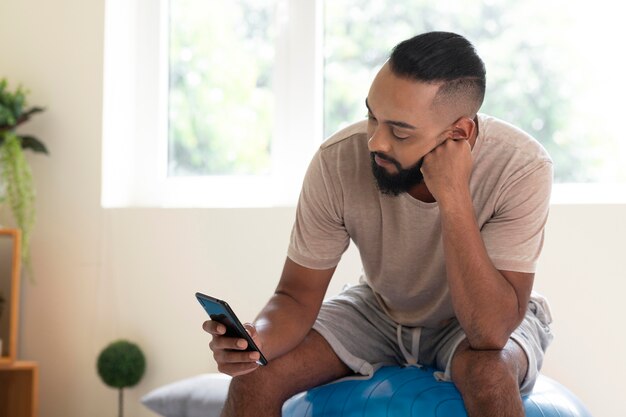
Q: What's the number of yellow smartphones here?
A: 0